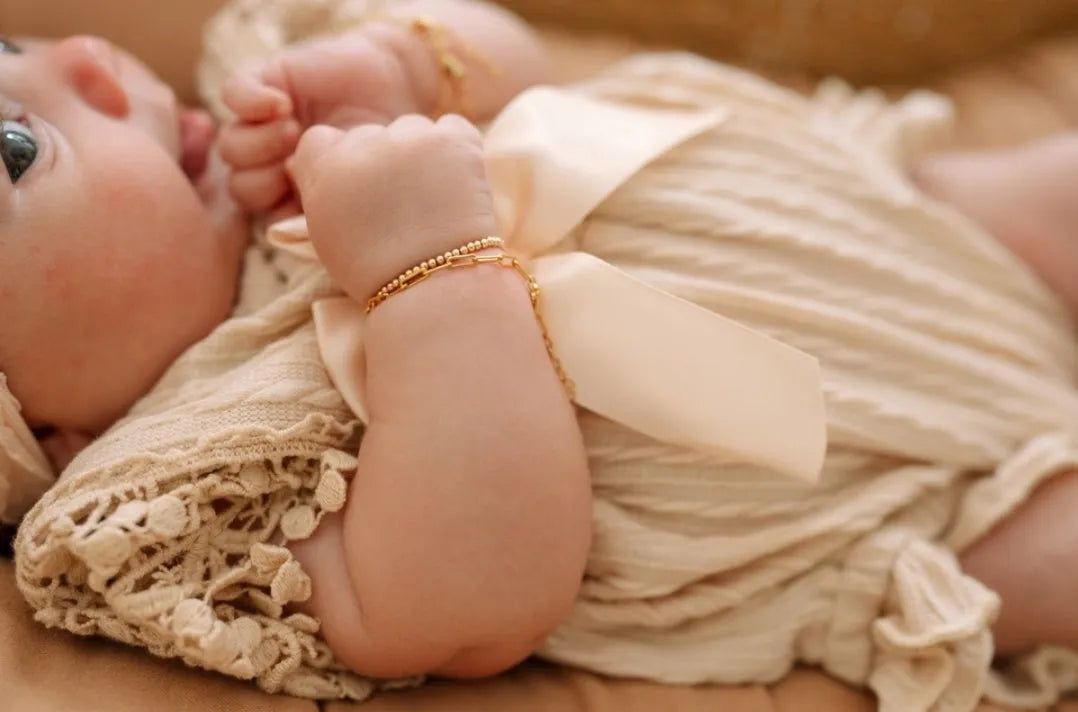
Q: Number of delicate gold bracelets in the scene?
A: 3